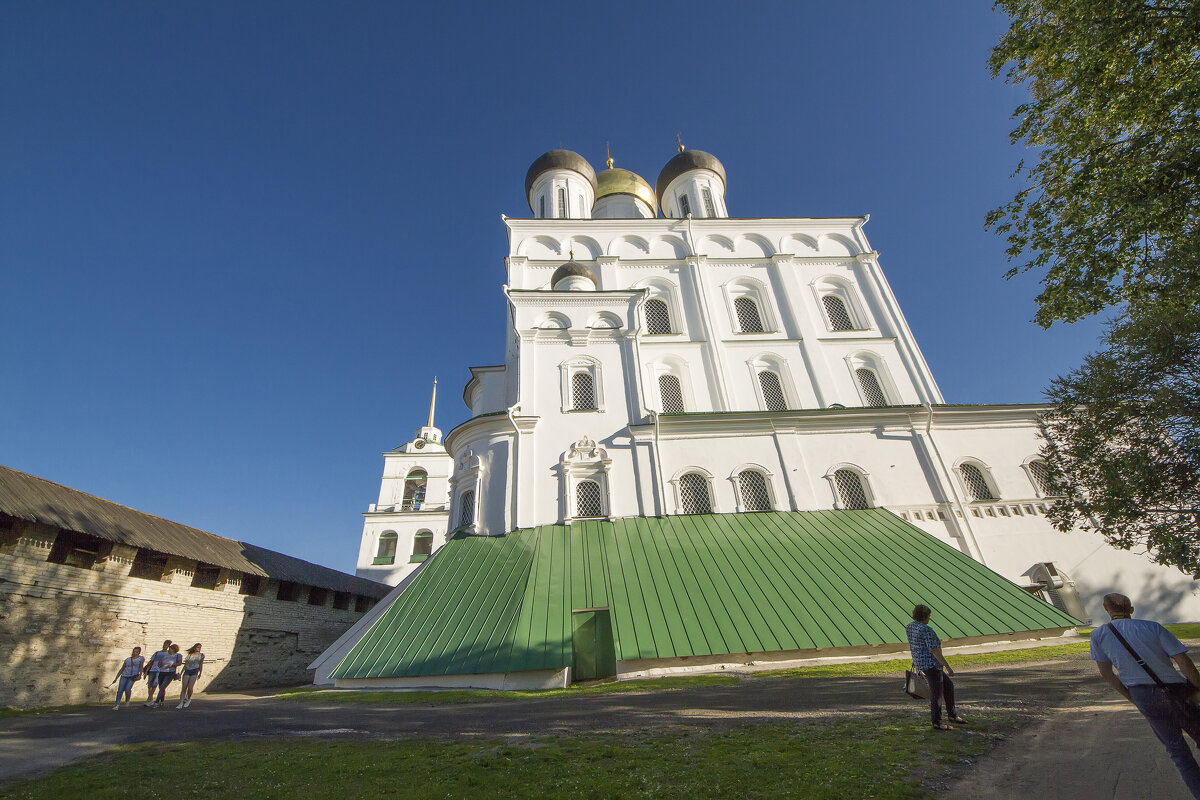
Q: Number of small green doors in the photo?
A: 1